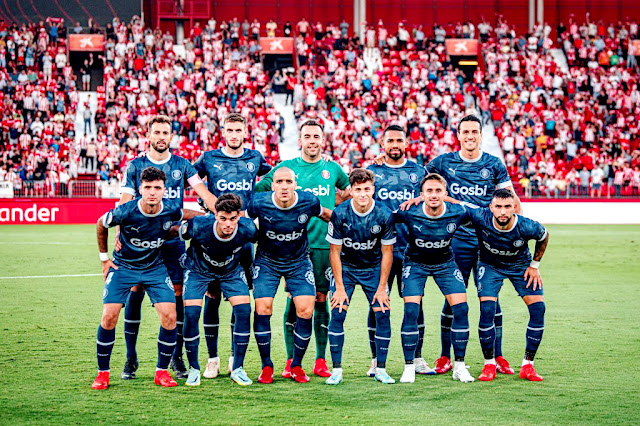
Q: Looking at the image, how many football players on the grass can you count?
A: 11